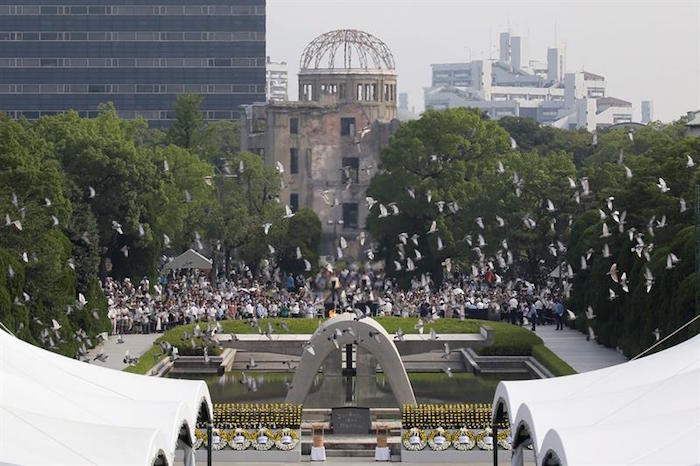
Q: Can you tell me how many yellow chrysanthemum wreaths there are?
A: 10